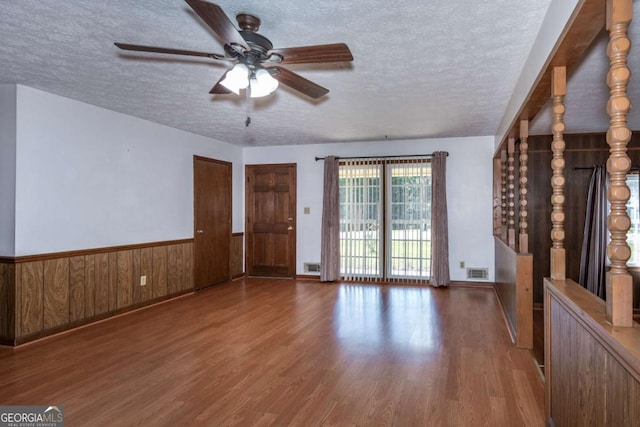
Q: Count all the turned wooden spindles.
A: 5